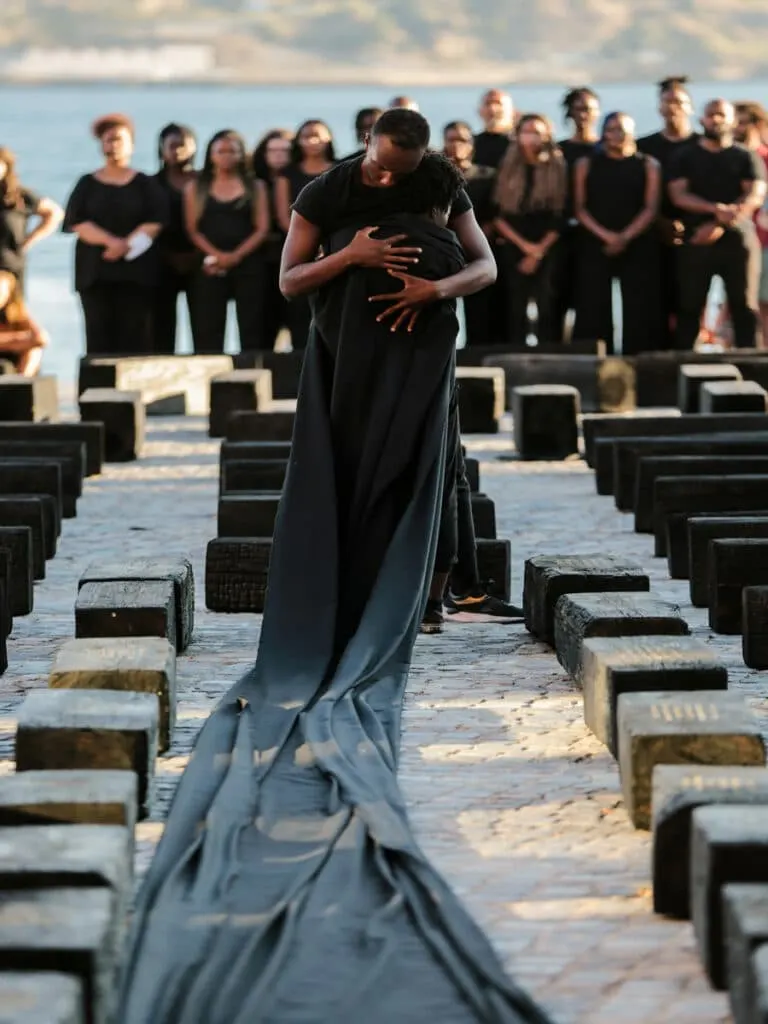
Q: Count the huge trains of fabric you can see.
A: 1